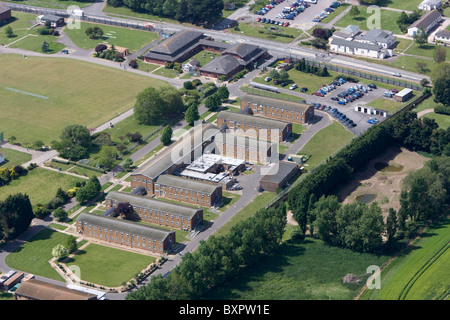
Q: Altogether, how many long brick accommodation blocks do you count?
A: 6